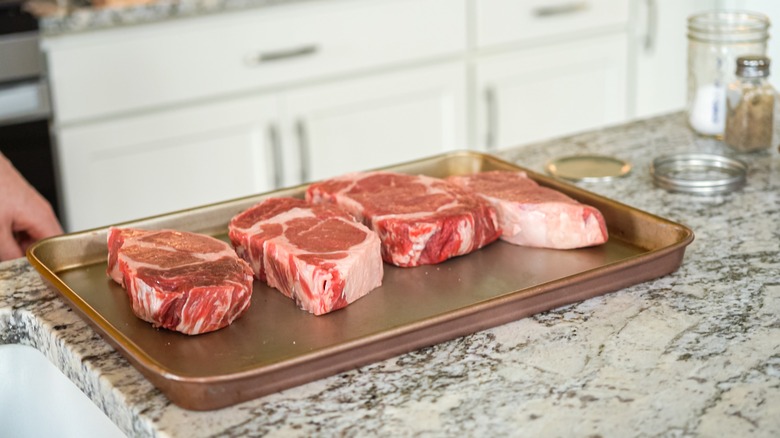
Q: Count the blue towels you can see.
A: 0